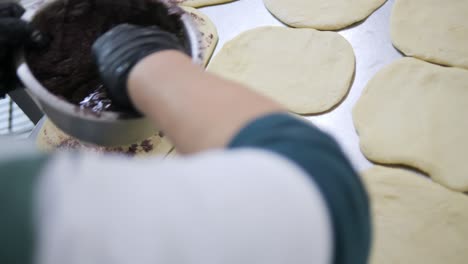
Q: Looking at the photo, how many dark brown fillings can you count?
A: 1